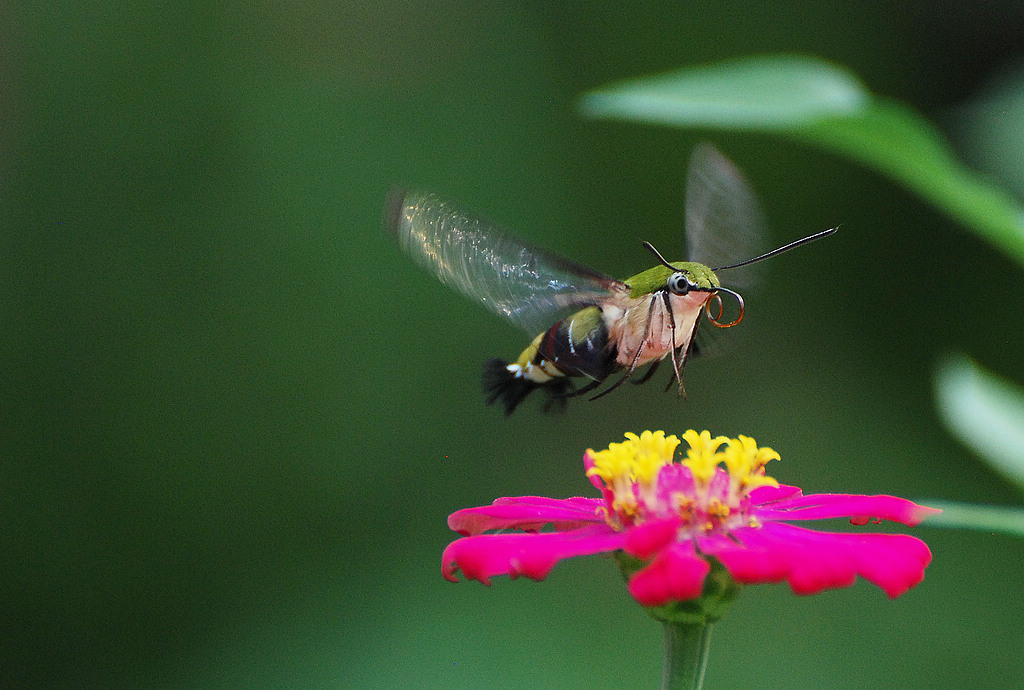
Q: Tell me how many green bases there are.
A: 1